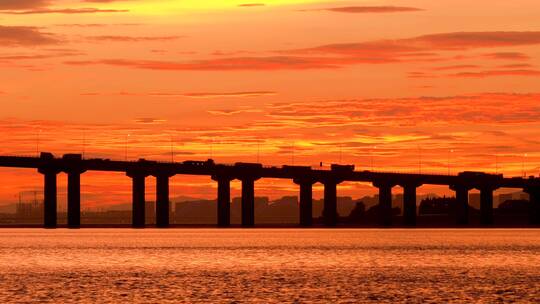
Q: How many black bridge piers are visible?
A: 13